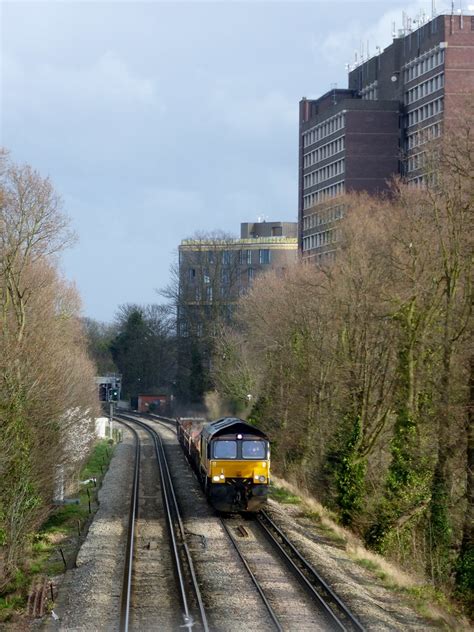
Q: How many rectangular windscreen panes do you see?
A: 2